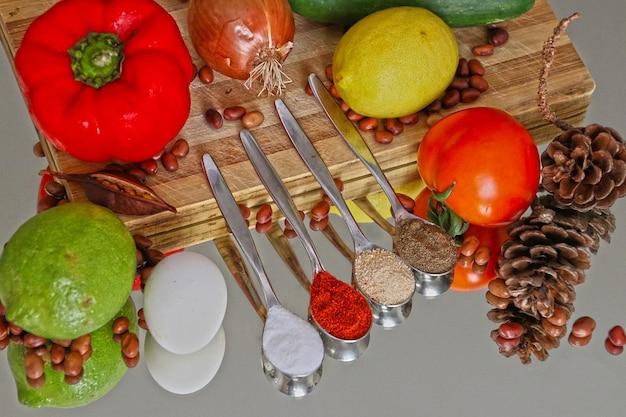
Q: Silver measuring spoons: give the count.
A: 4